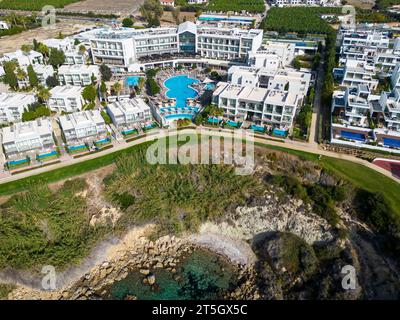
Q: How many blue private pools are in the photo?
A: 12